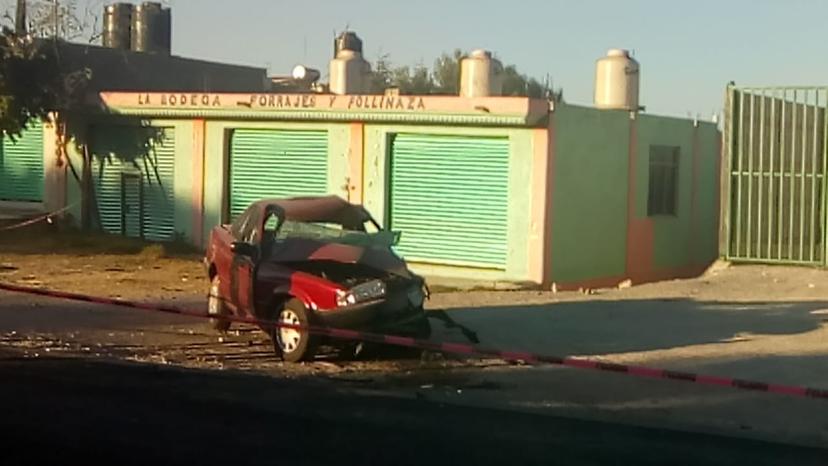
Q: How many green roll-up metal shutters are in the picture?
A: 4